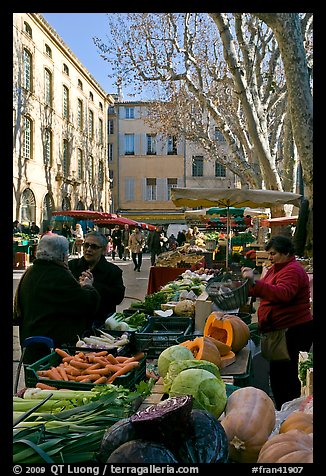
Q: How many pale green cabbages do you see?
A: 3